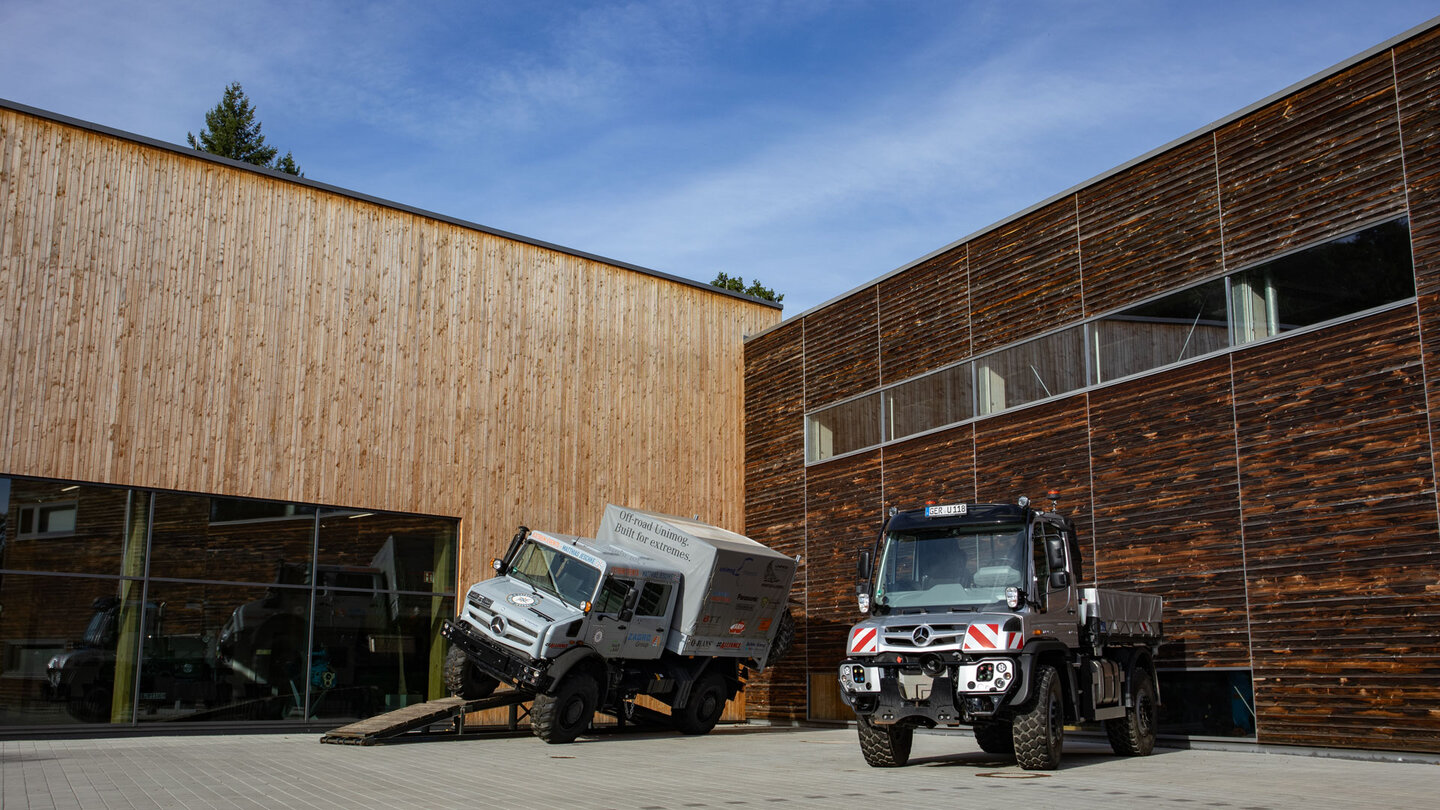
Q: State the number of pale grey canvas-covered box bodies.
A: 1